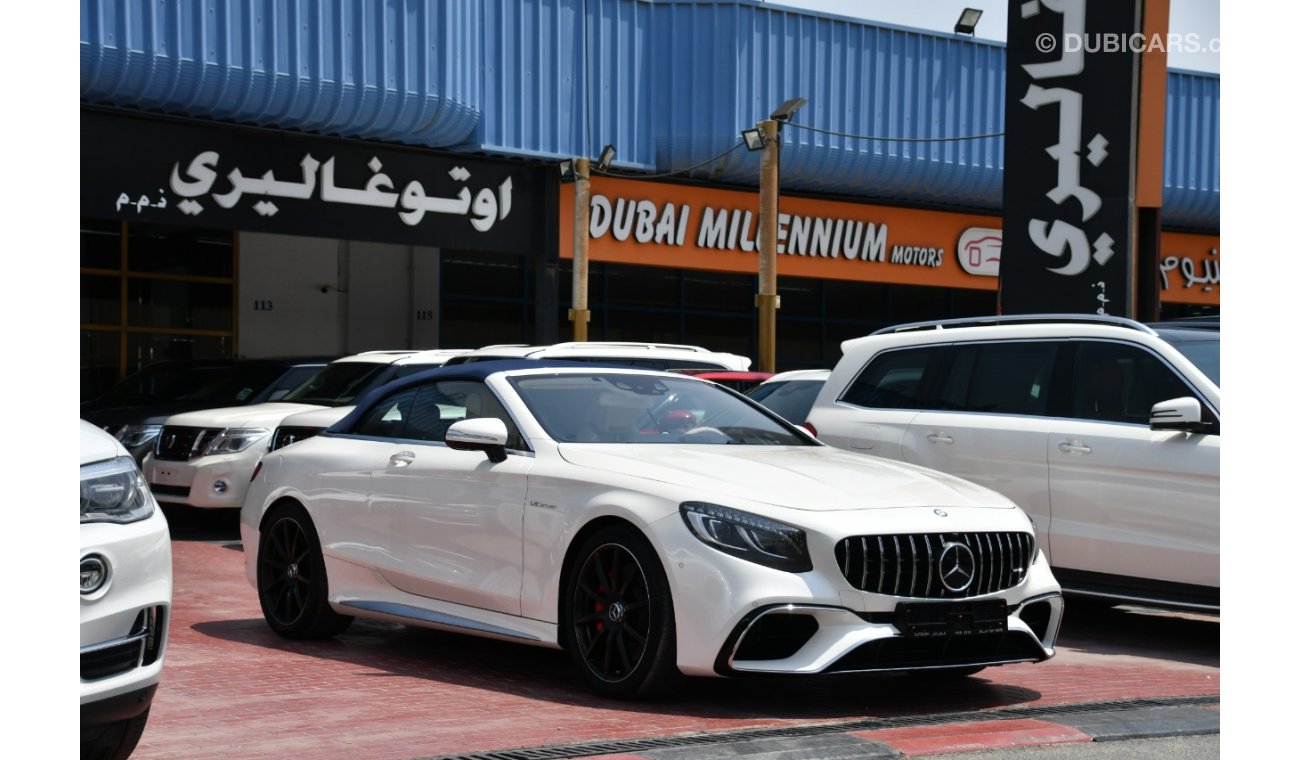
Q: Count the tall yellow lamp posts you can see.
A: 2